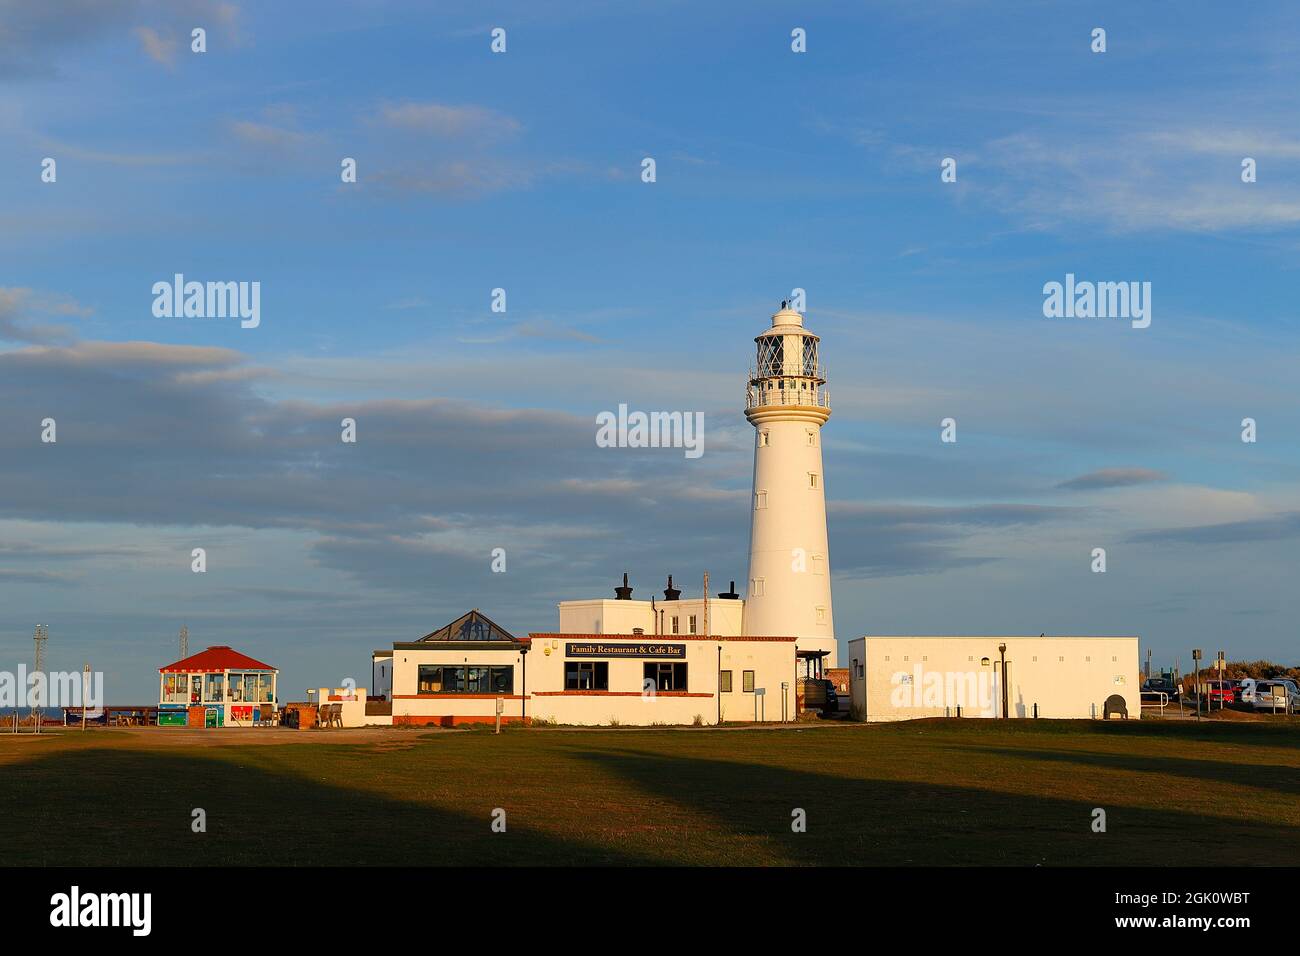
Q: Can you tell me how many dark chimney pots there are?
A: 3